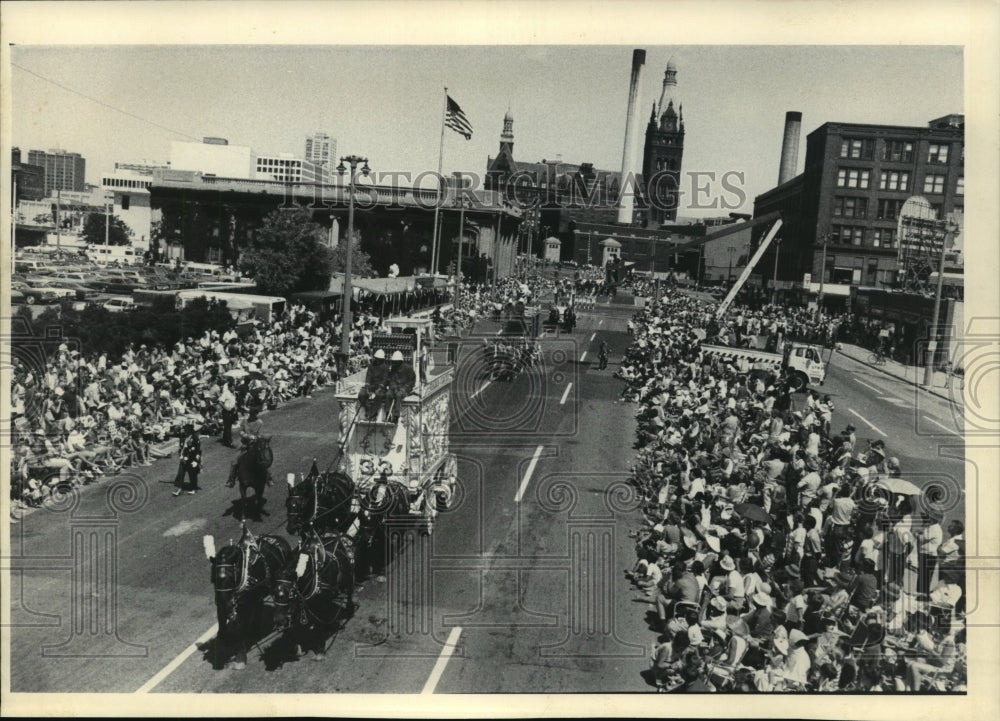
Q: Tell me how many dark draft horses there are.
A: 4